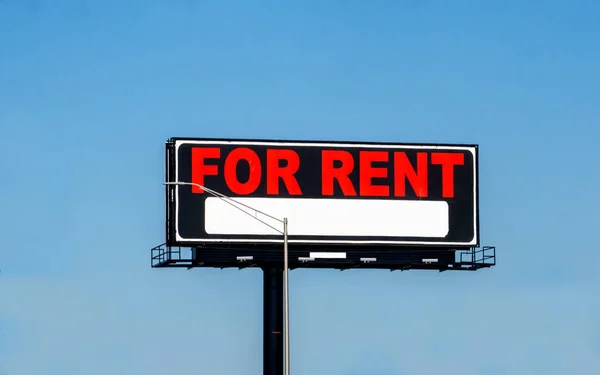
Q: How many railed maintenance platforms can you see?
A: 2